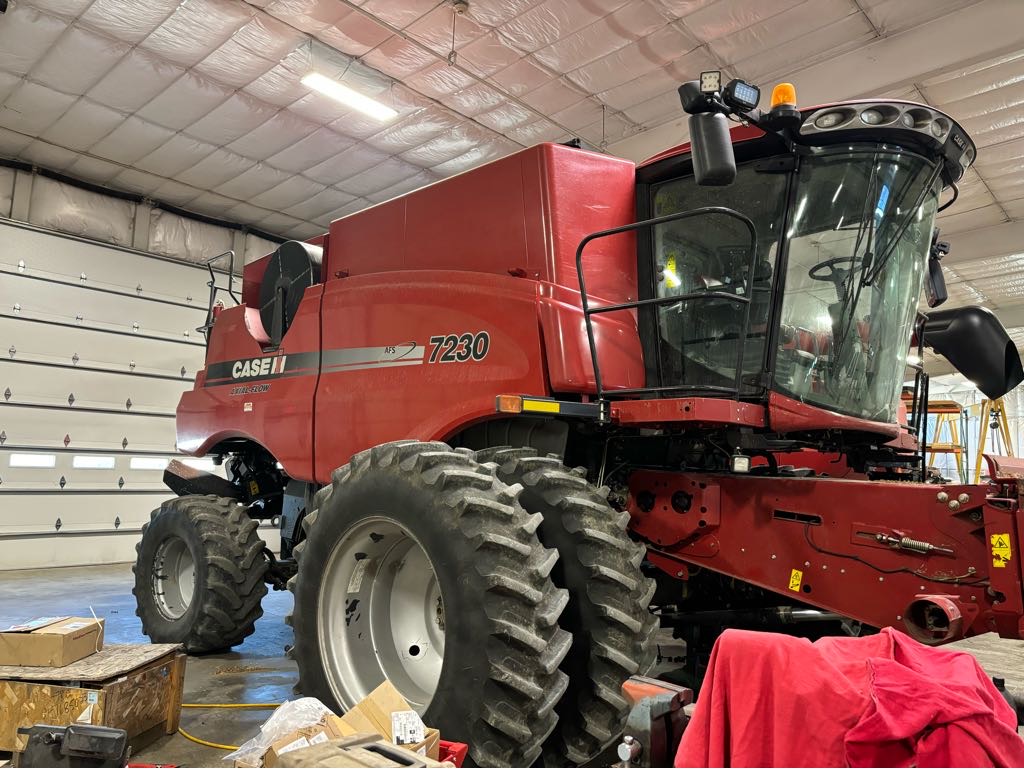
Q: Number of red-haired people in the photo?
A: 0